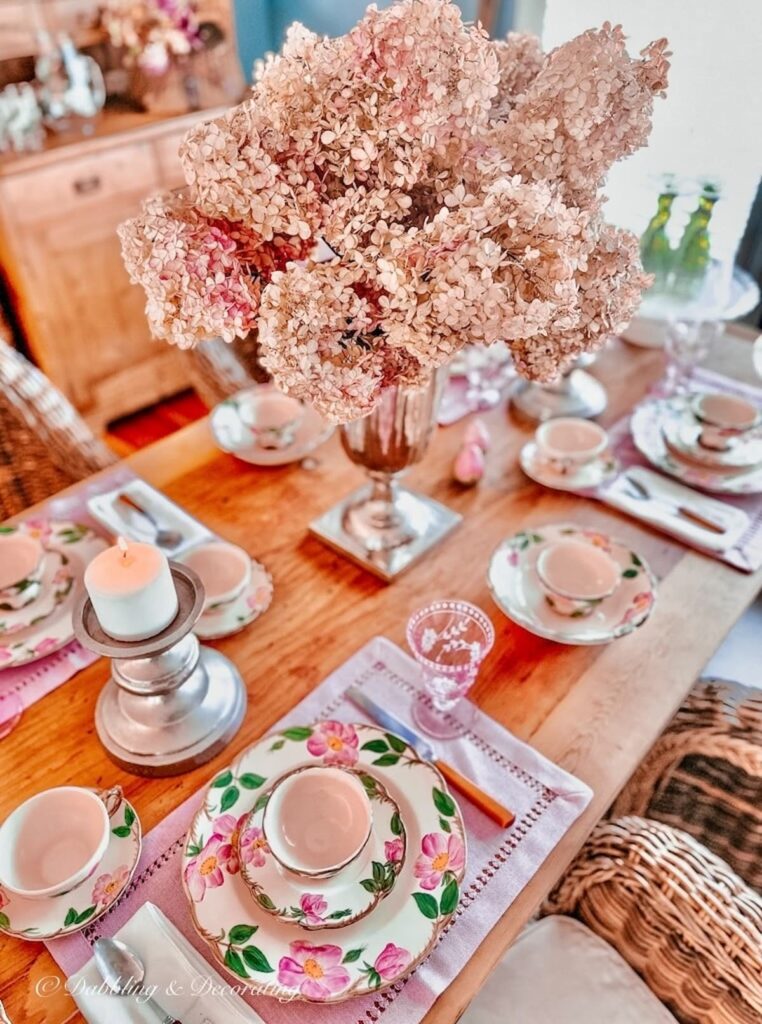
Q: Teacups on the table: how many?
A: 8